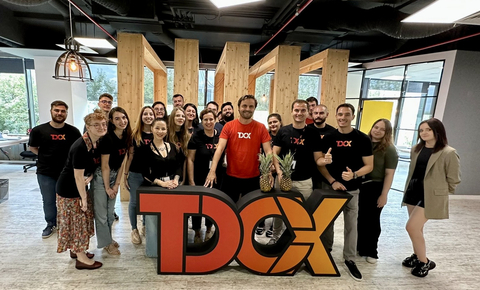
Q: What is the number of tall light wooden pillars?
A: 5